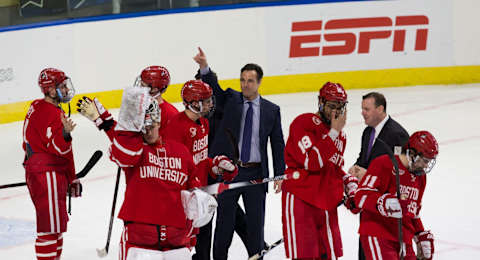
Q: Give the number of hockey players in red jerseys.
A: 6